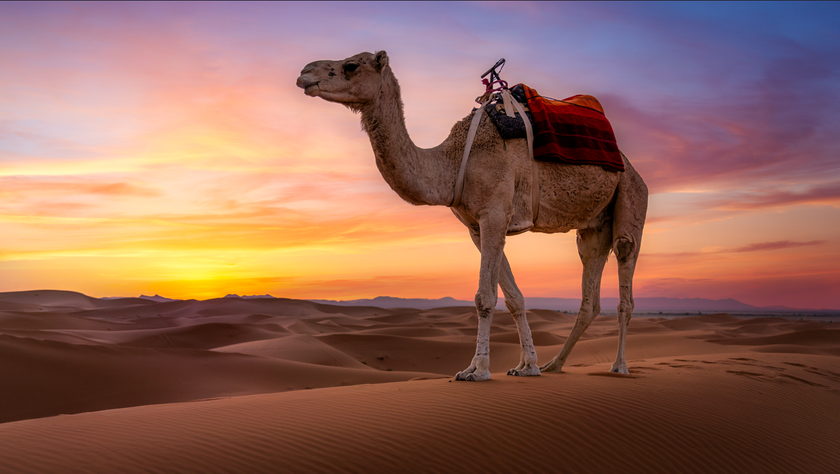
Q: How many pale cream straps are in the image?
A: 2